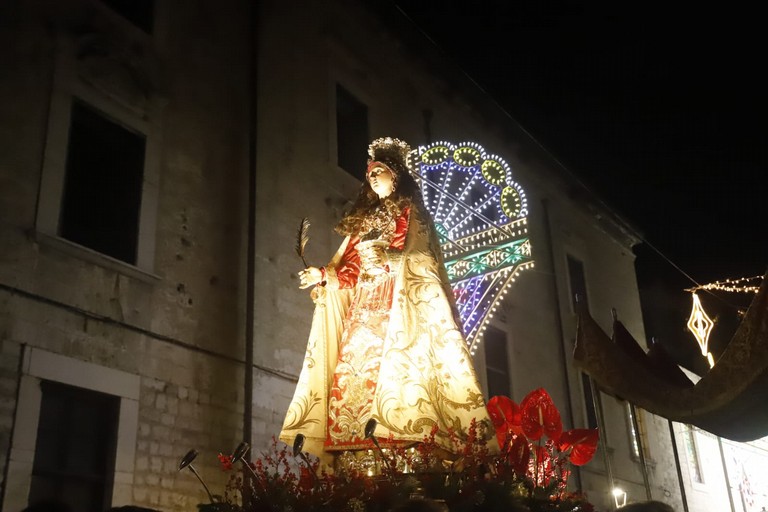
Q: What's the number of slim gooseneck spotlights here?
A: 4